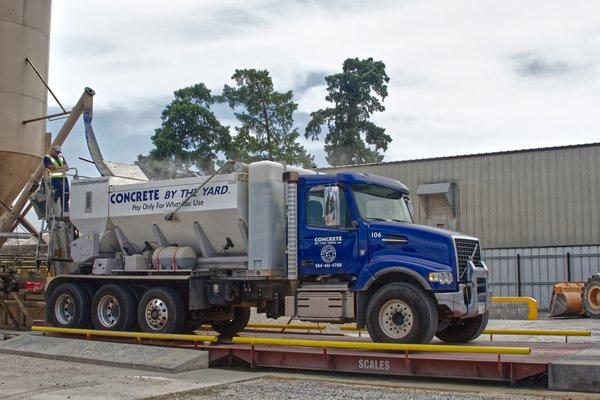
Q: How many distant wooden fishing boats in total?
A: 0